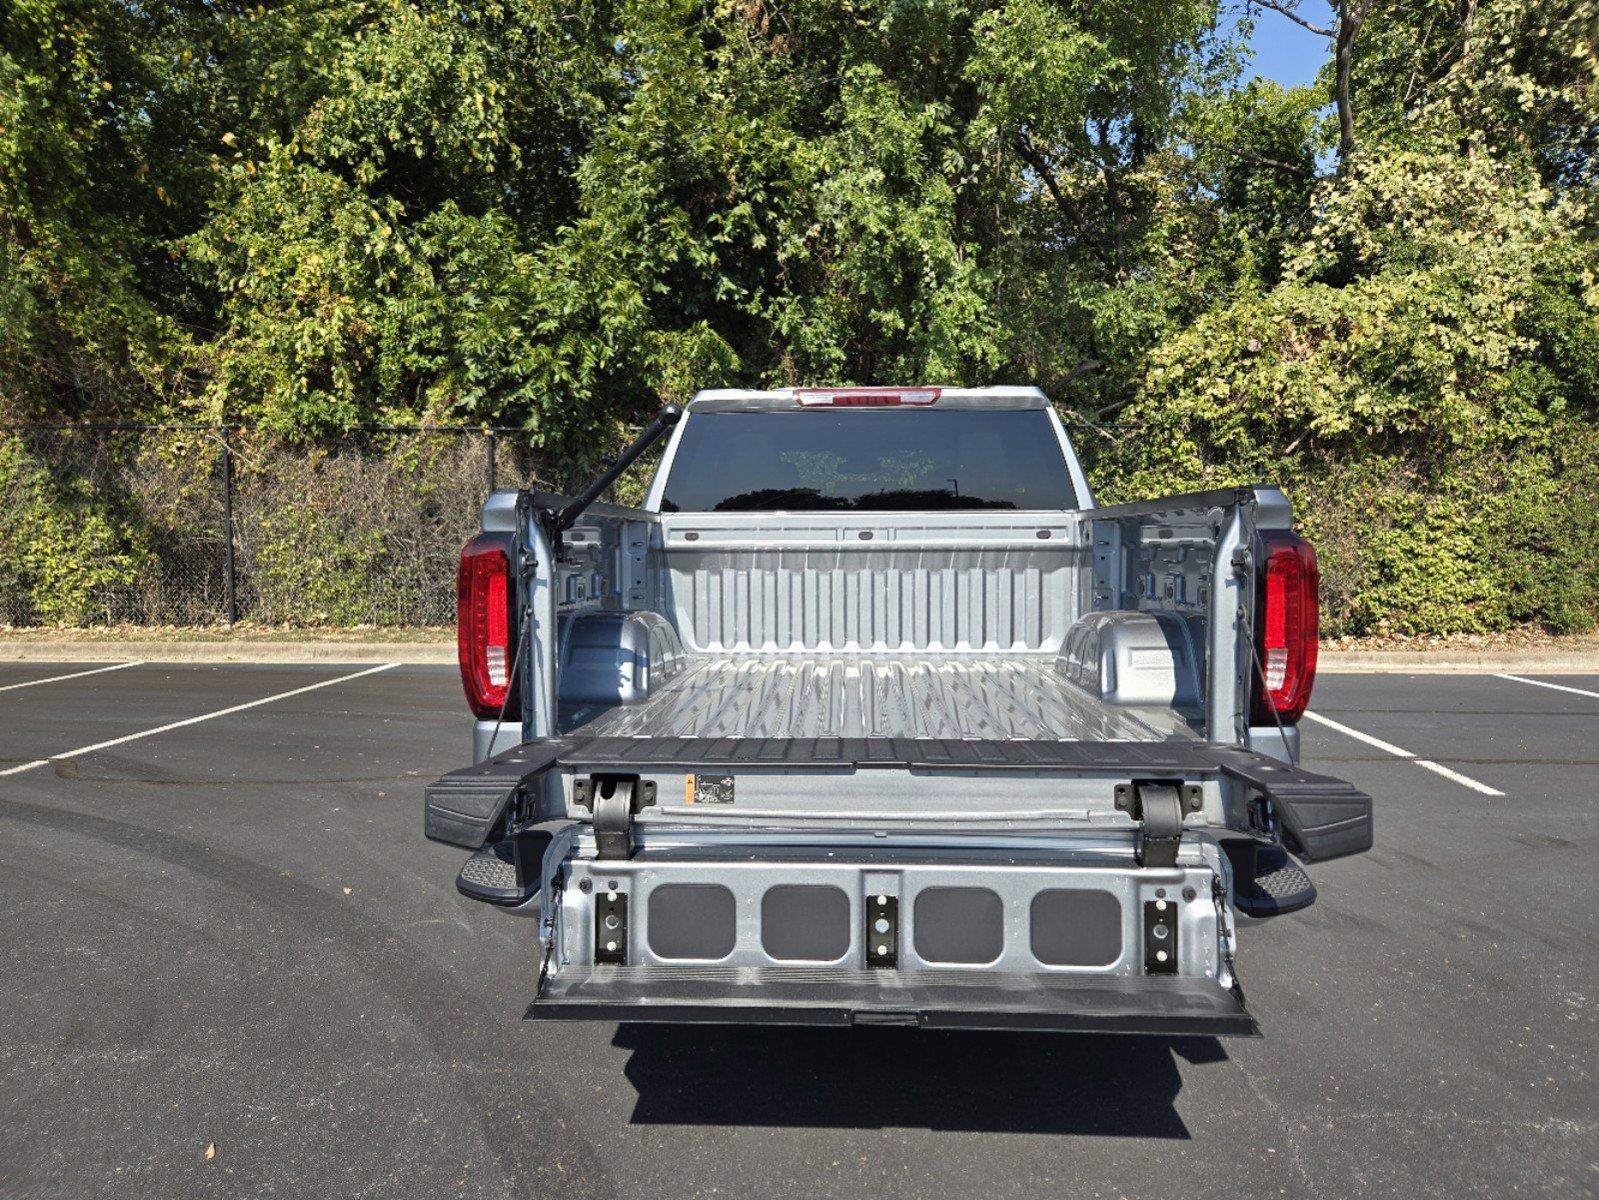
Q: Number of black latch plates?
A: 3